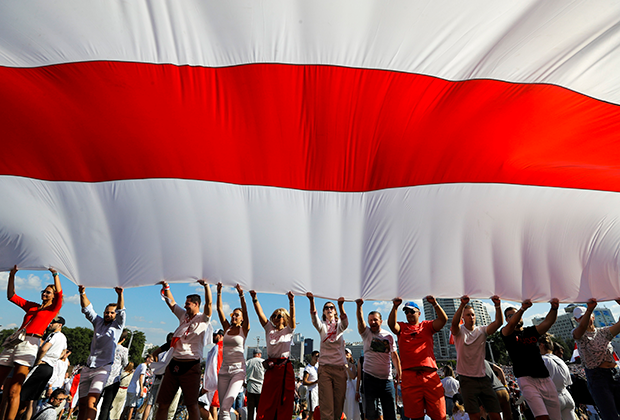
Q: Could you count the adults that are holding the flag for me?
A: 11